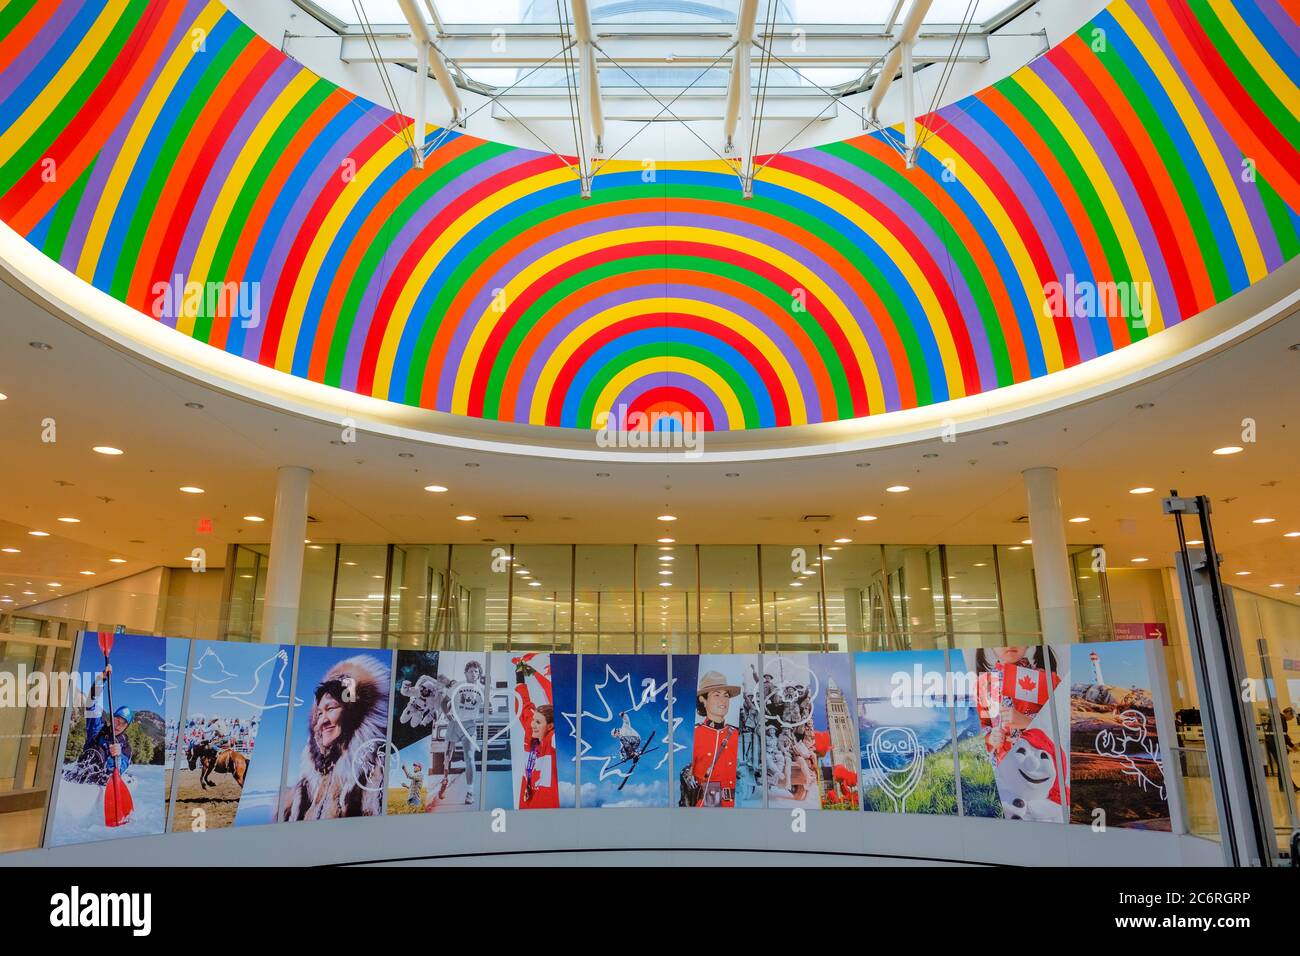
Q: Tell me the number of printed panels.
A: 11